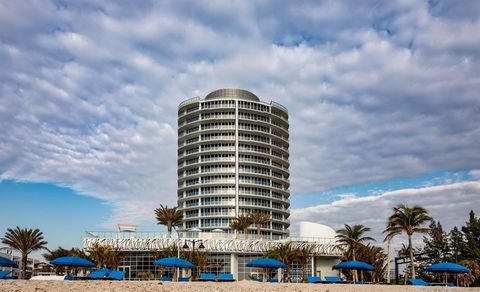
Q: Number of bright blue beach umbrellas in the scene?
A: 6